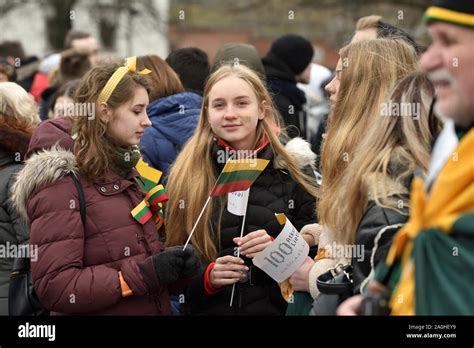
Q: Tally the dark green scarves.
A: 1